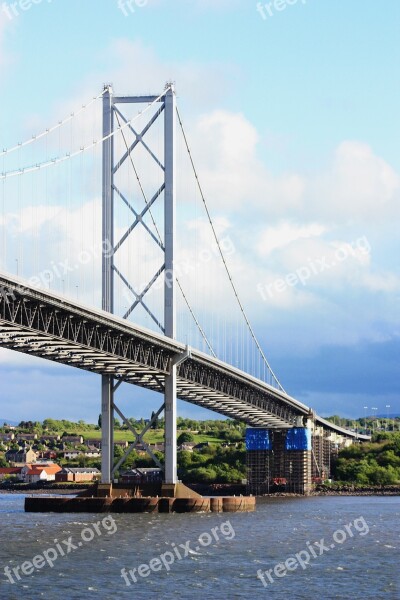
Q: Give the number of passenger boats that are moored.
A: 0